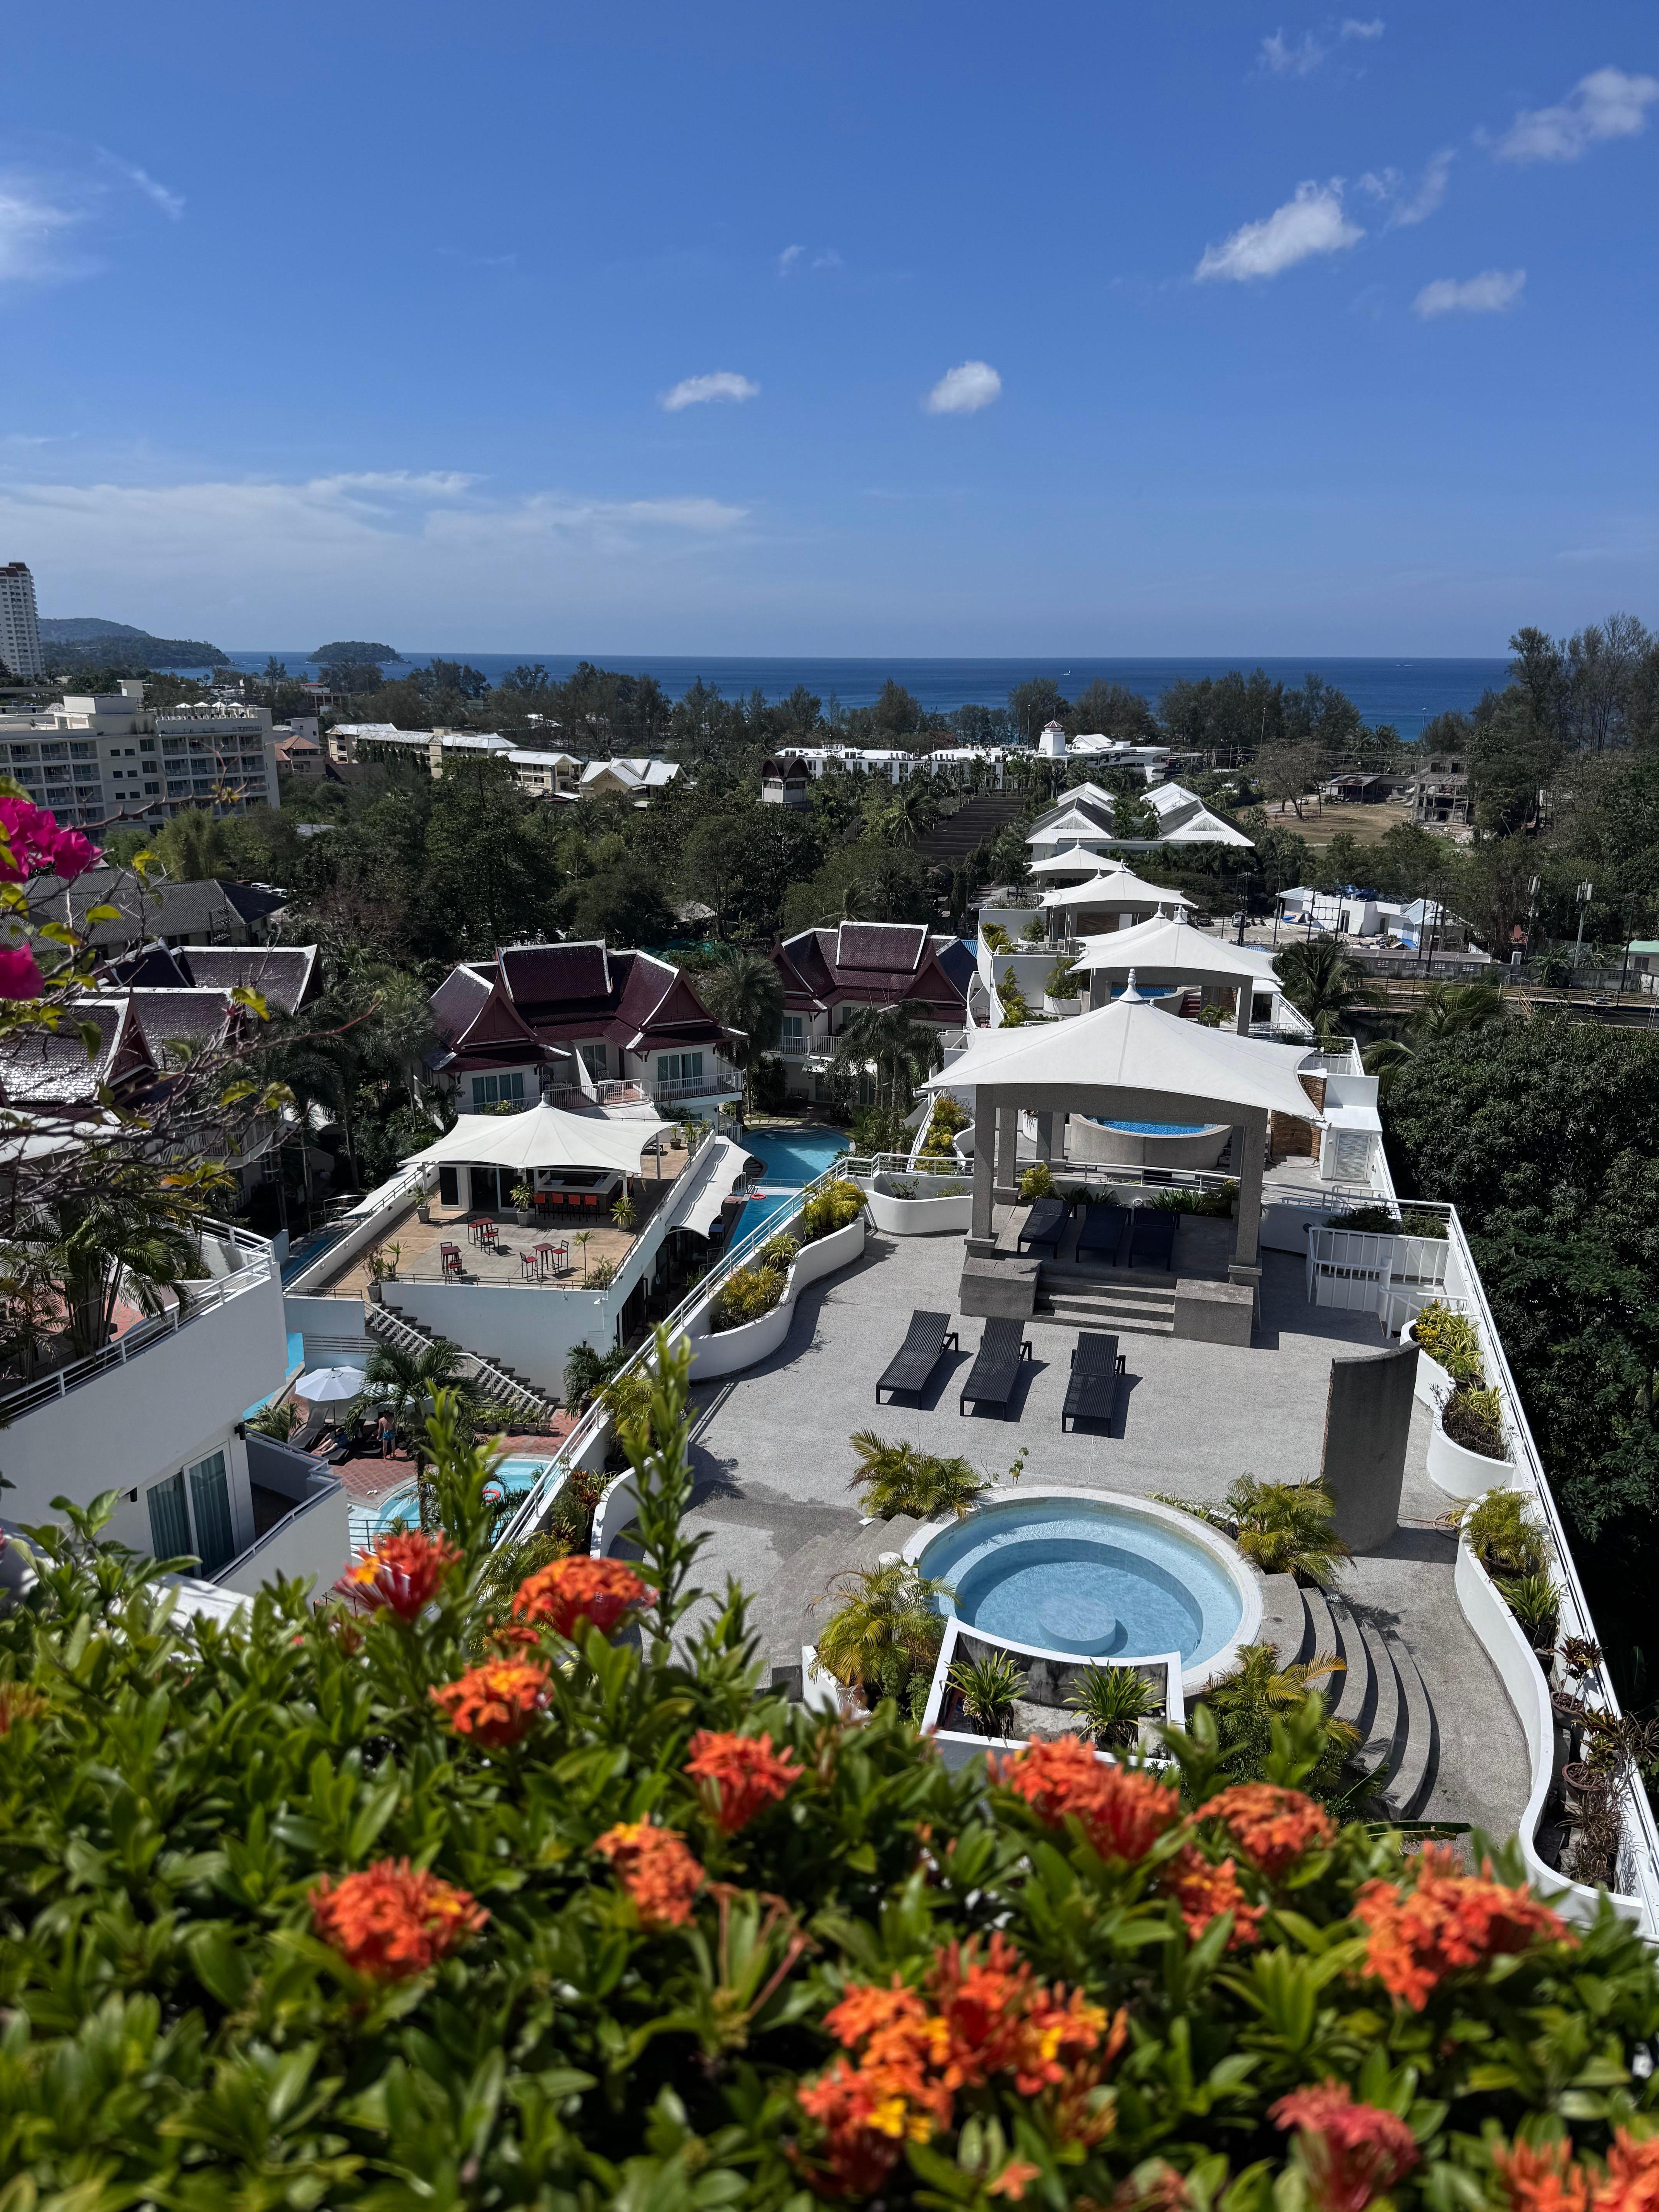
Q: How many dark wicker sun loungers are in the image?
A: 6